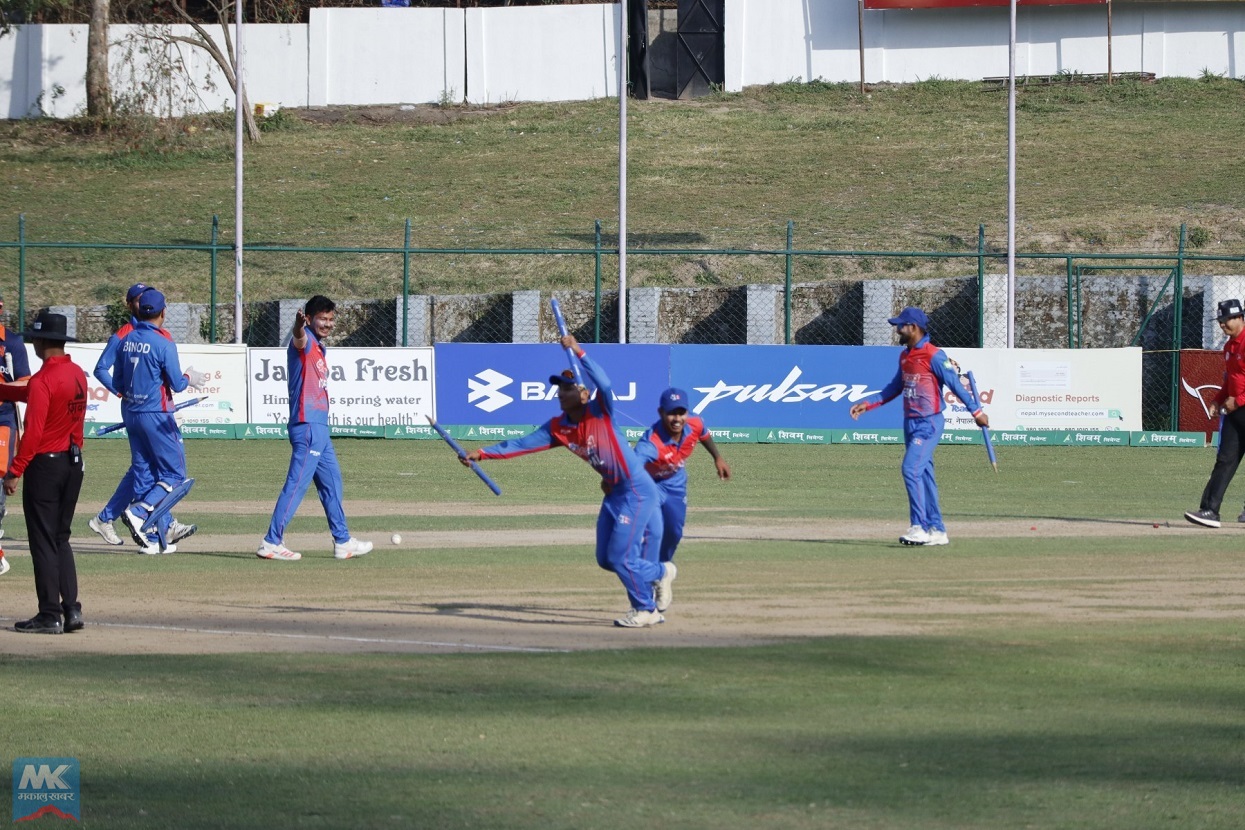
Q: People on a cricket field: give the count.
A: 9